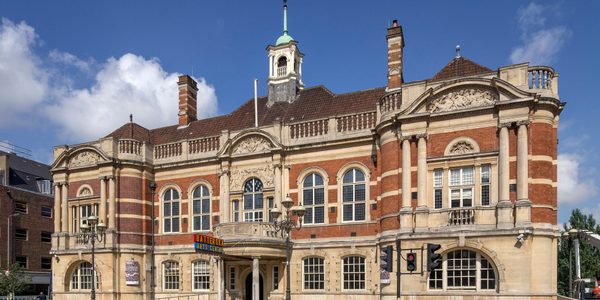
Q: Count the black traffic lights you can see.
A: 3